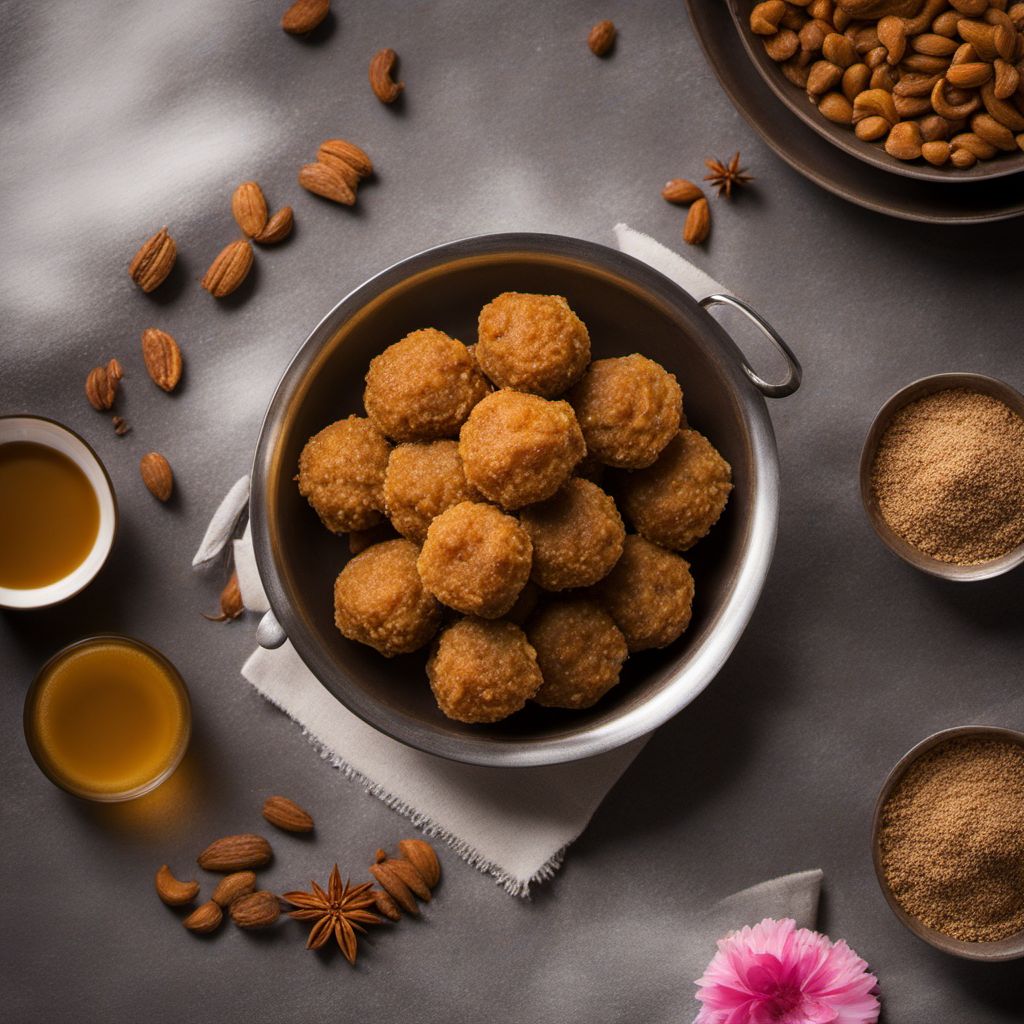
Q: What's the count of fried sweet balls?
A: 13